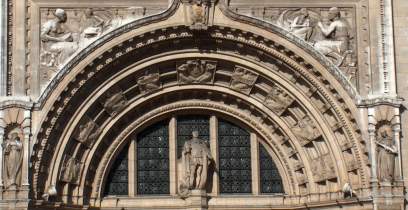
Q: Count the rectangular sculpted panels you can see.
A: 9